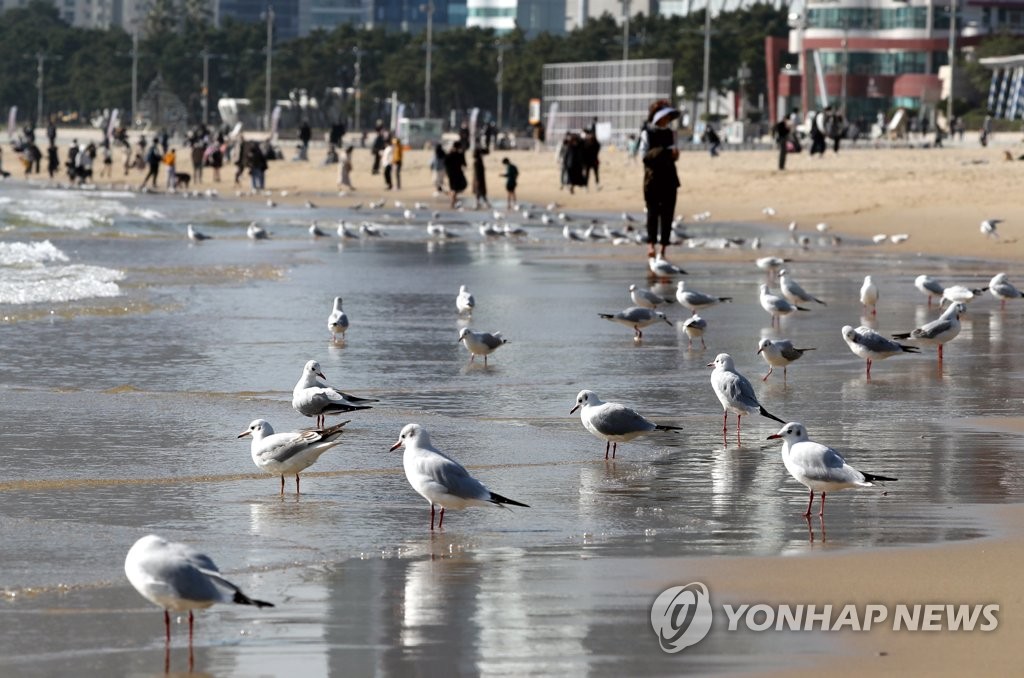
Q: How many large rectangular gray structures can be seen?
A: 1